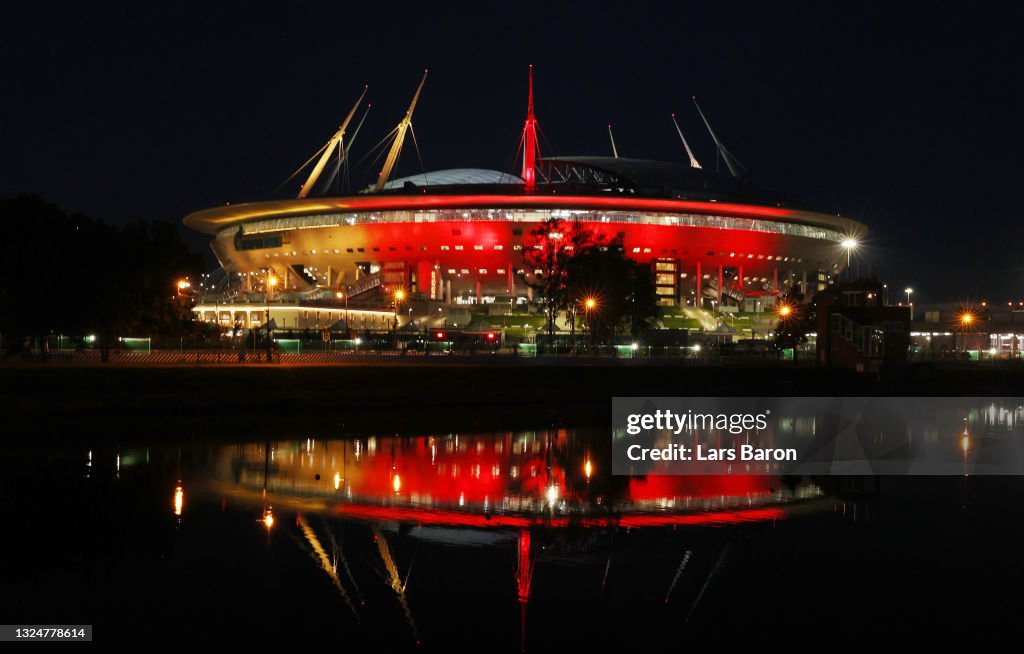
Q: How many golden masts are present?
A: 2